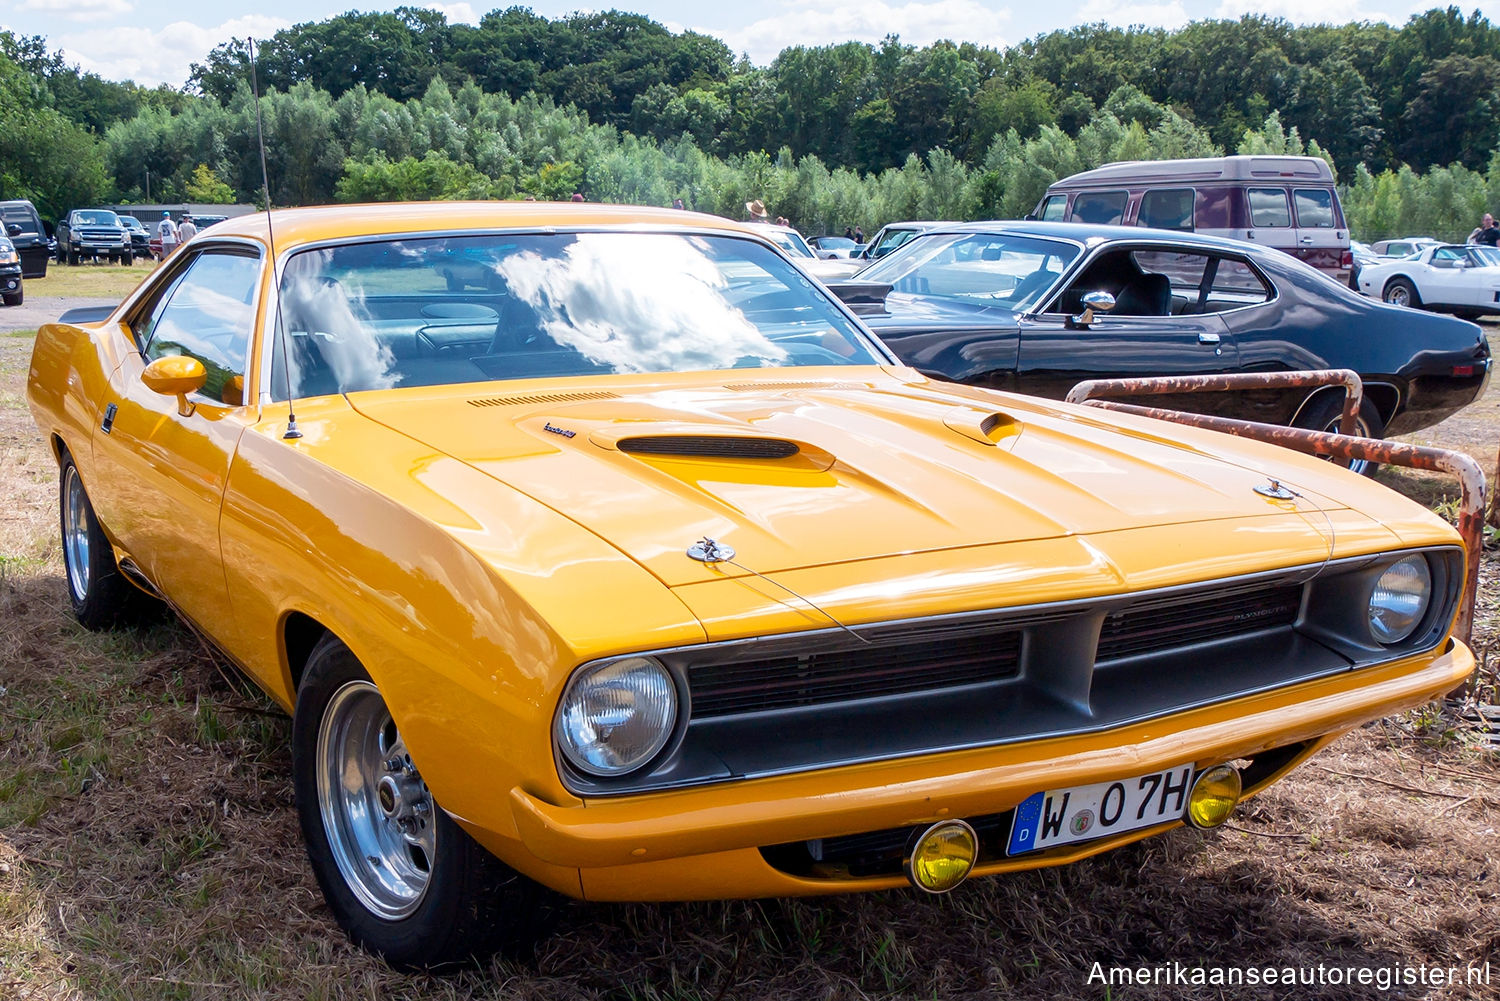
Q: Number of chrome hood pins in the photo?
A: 2